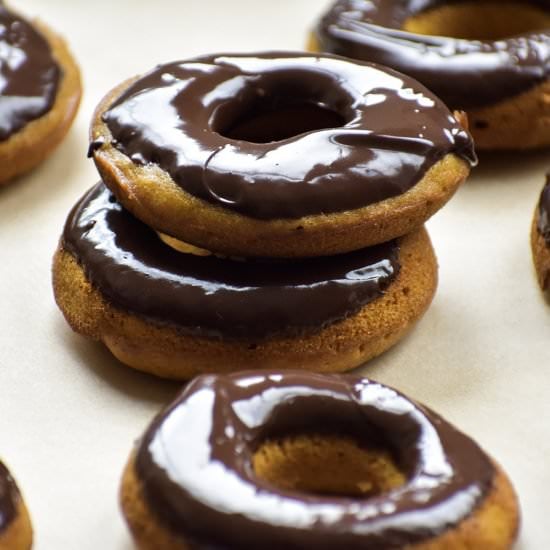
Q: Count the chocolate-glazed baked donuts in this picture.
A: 7